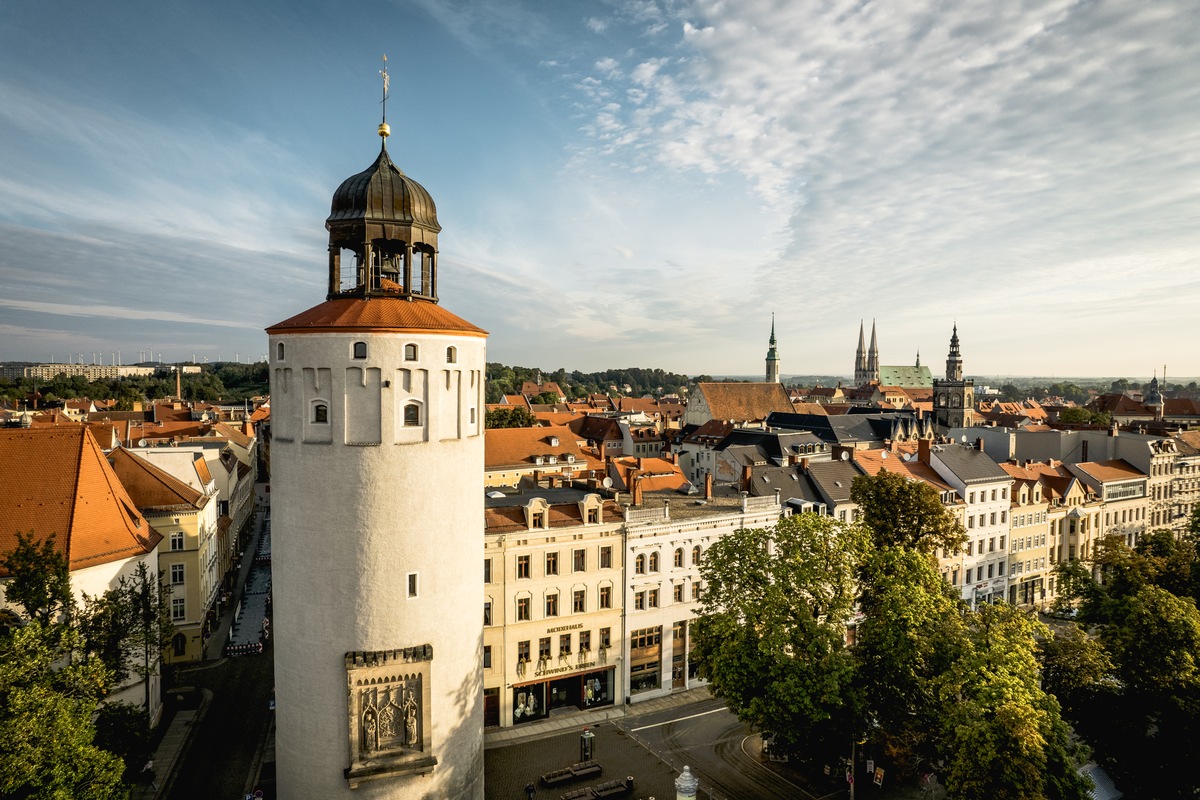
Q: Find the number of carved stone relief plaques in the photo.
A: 1